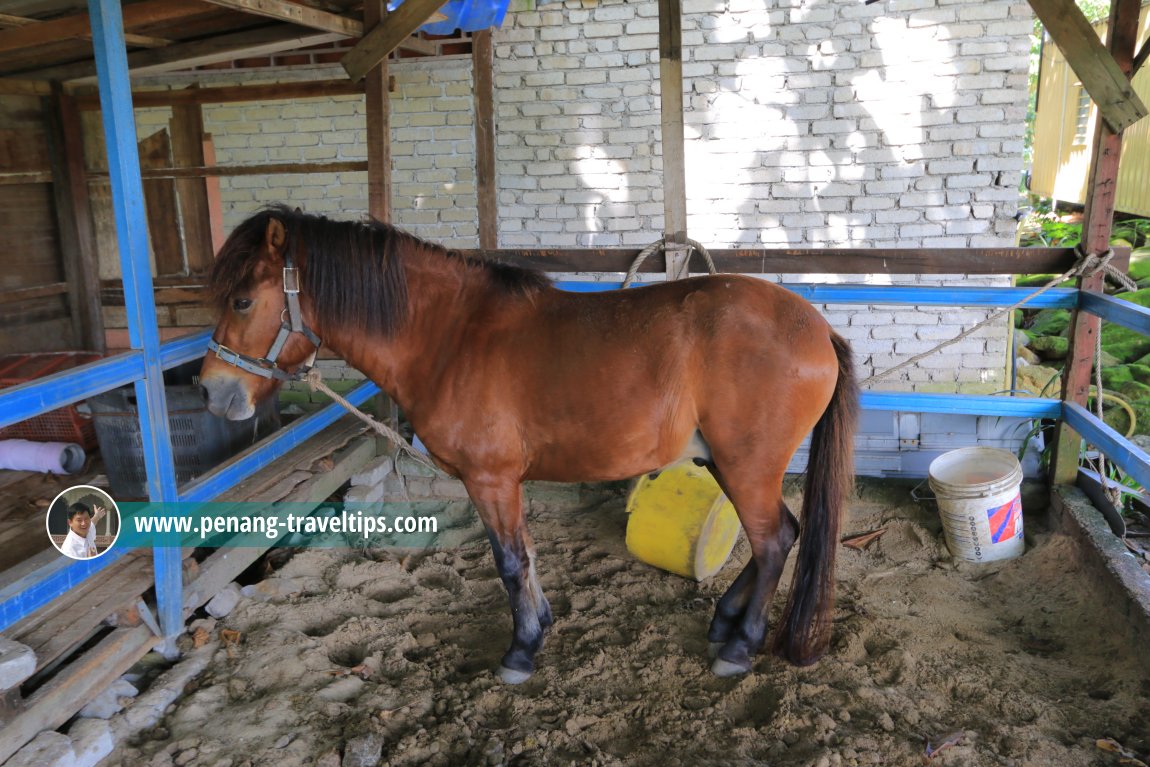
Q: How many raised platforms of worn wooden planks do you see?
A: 1